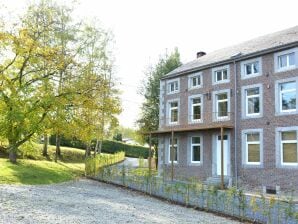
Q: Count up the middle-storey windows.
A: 5